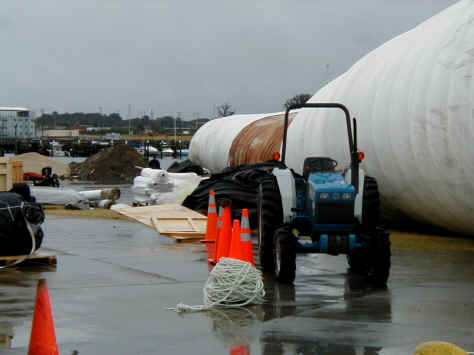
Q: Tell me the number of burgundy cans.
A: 0